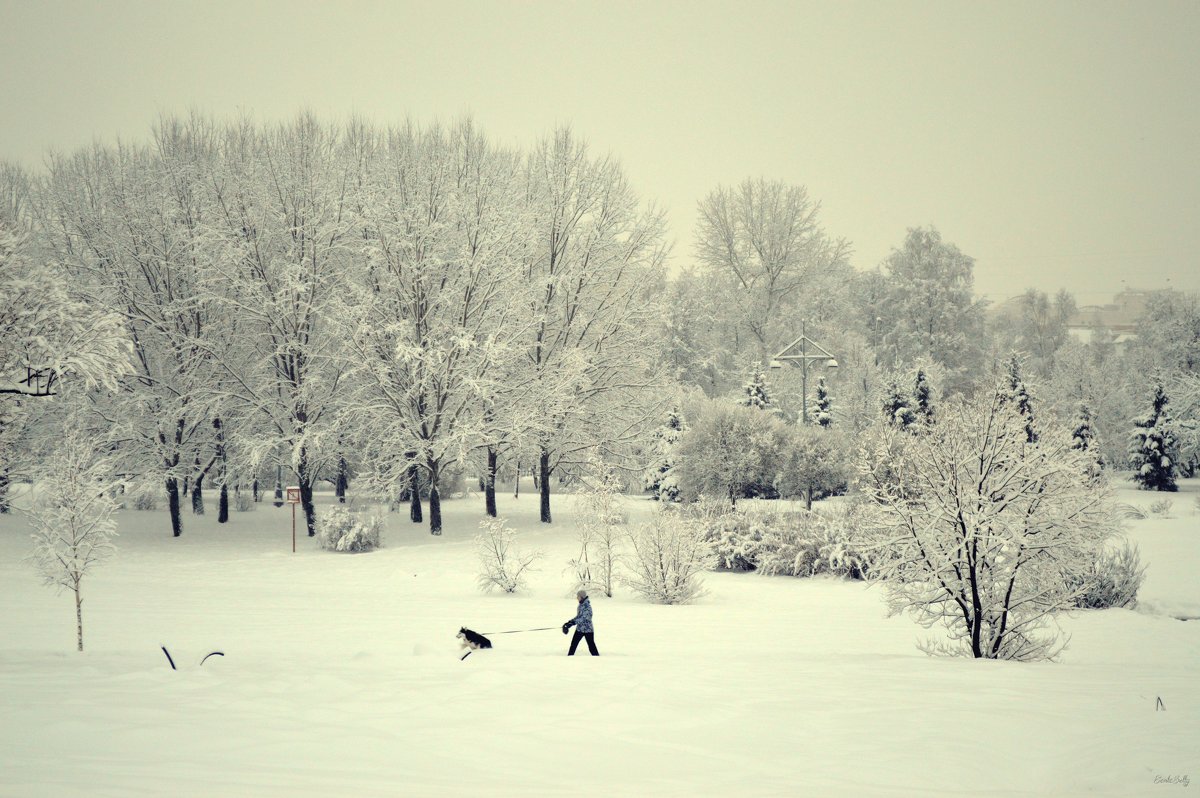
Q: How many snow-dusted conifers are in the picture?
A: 8